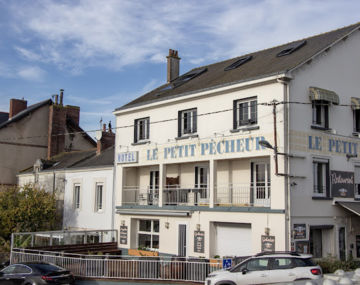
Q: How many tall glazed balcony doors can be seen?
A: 3